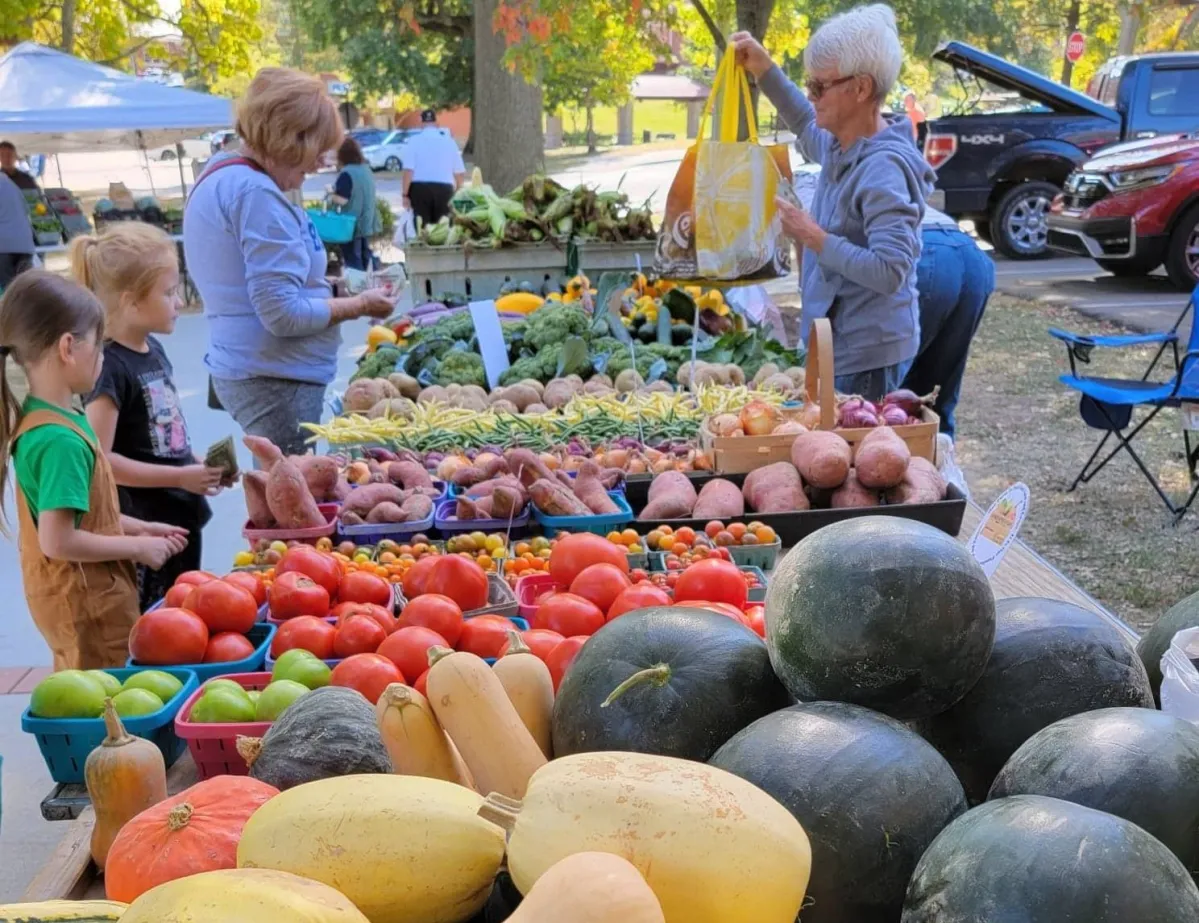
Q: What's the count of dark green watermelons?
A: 7